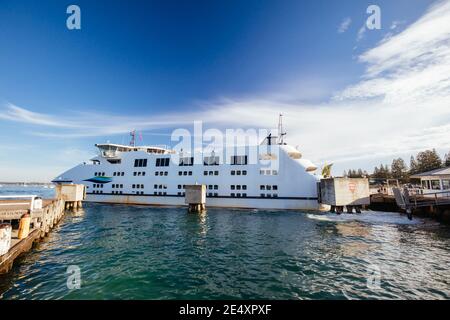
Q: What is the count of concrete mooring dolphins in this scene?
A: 3